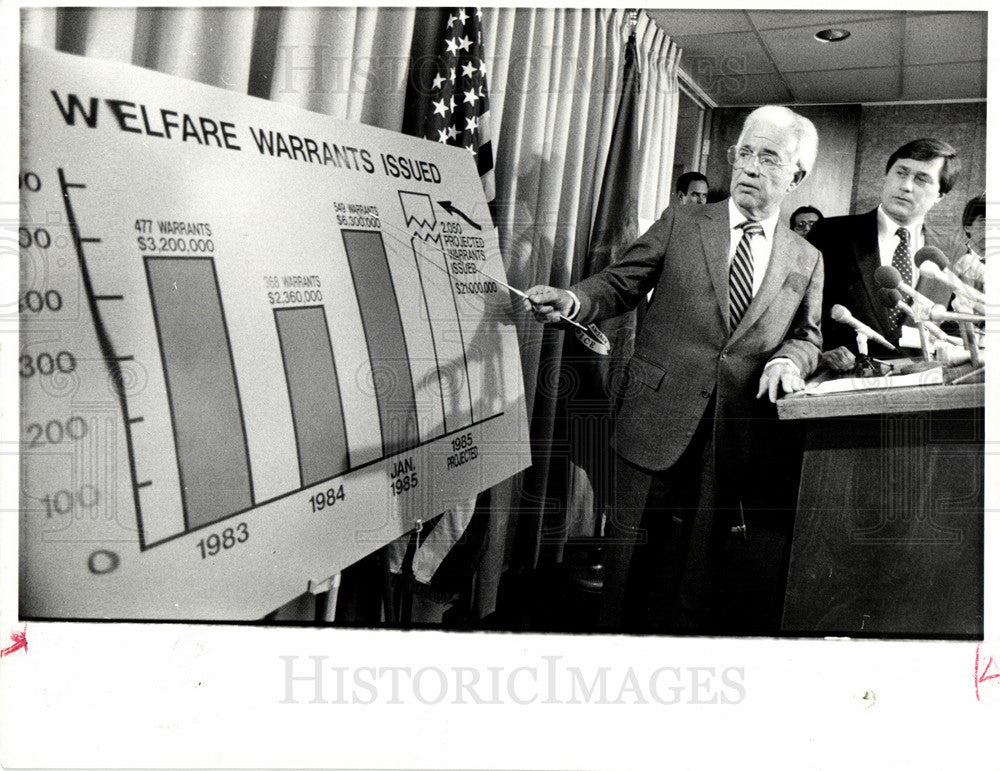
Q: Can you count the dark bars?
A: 3